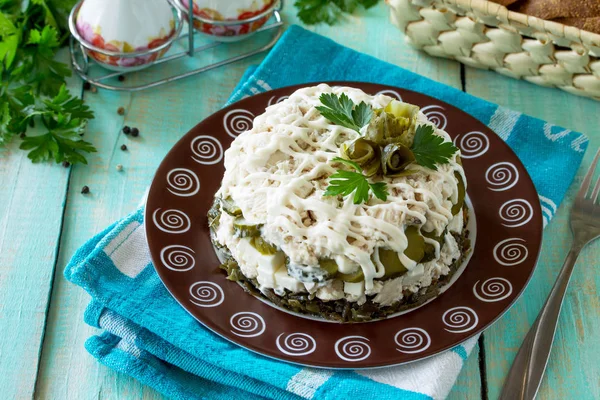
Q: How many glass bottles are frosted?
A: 0